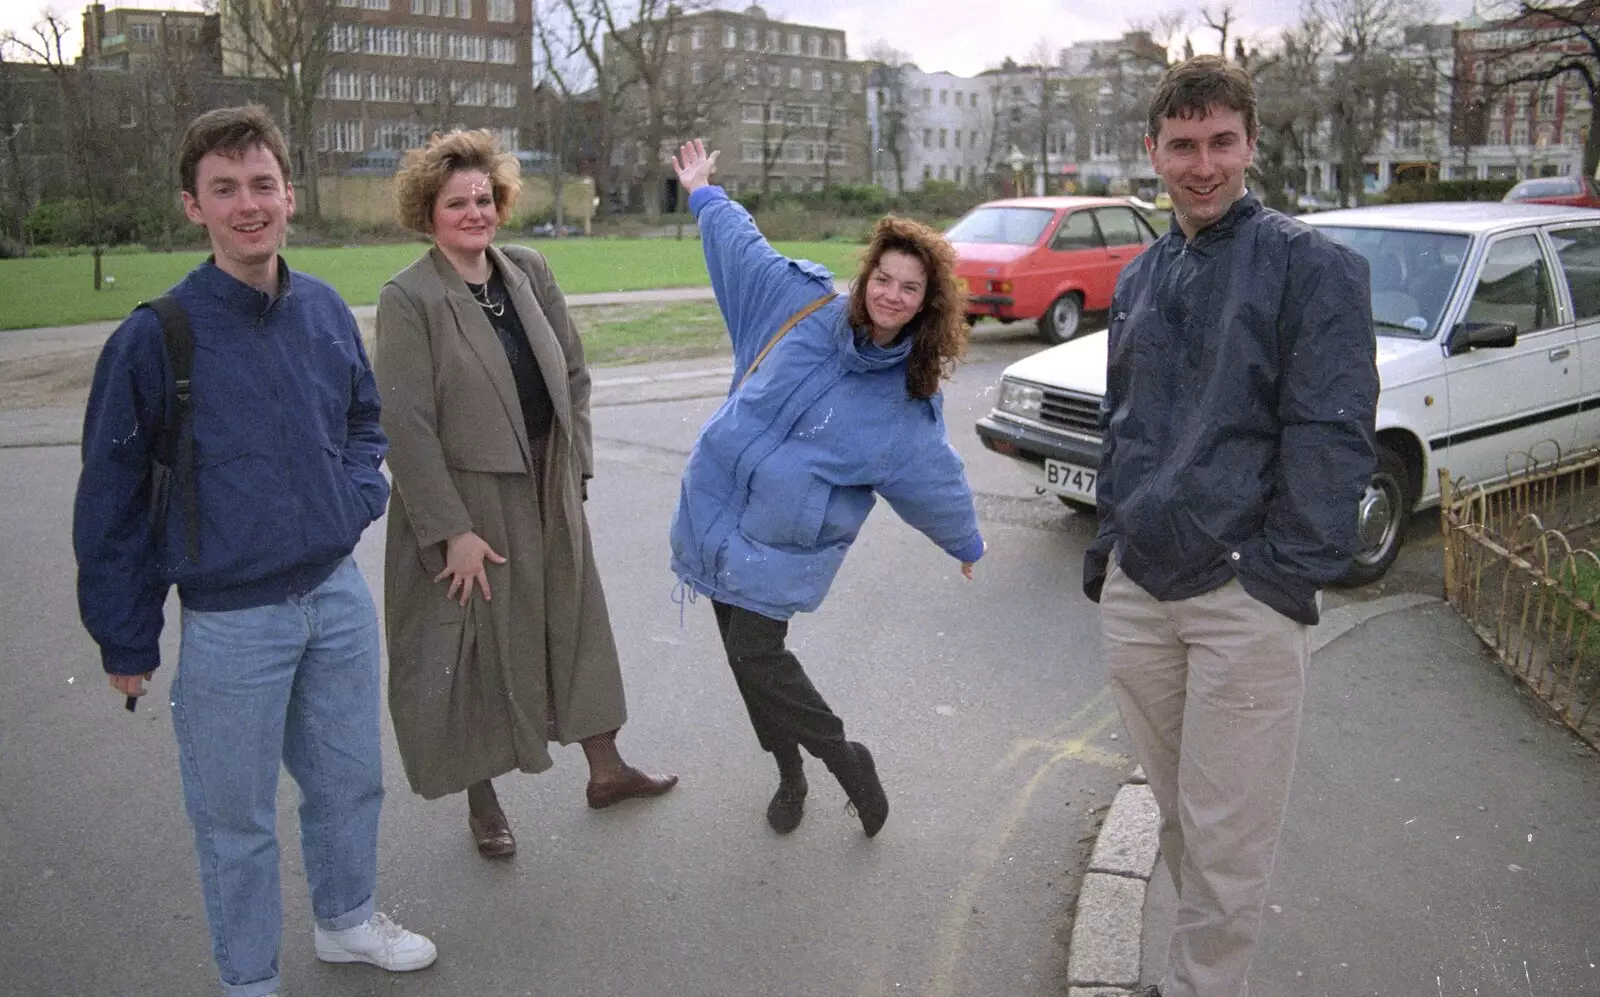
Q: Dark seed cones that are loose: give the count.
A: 0